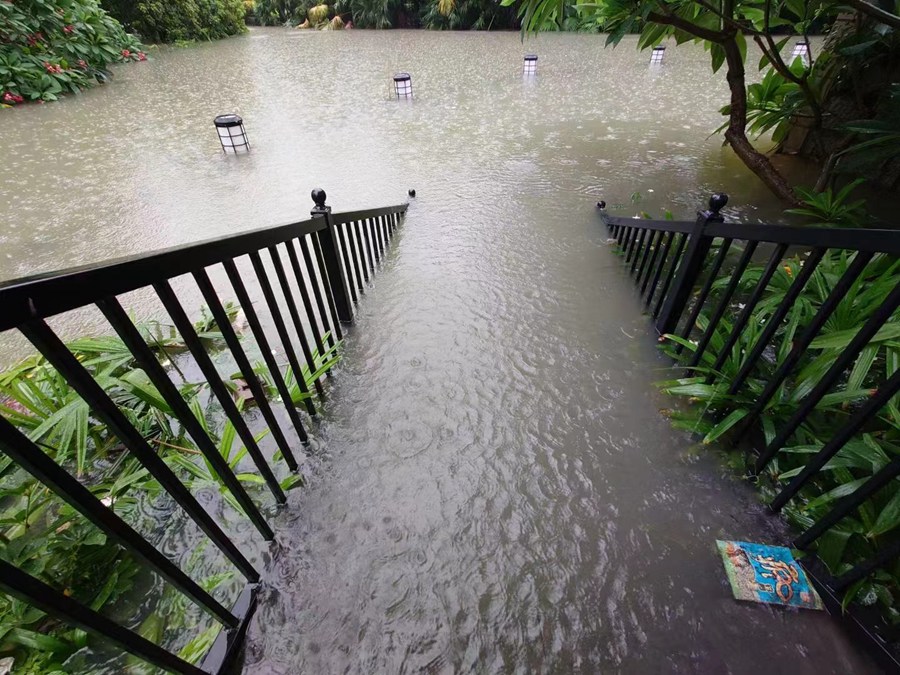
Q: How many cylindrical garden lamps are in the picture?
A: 5